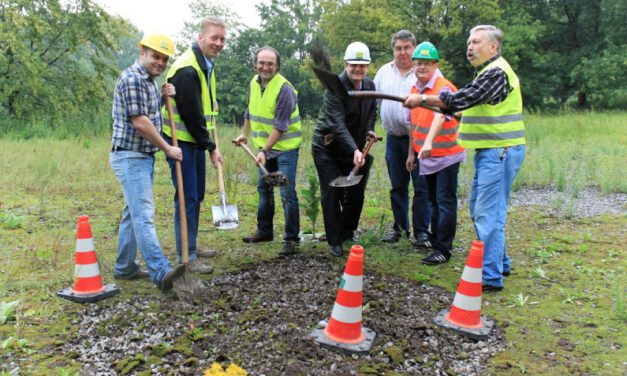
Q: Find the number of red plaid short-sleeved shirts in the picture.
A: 0